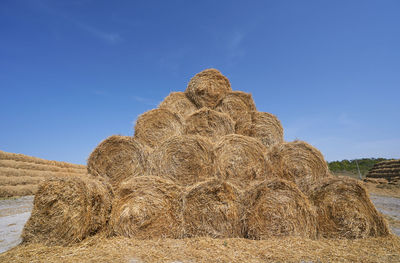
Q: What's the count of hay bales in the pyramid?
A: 15